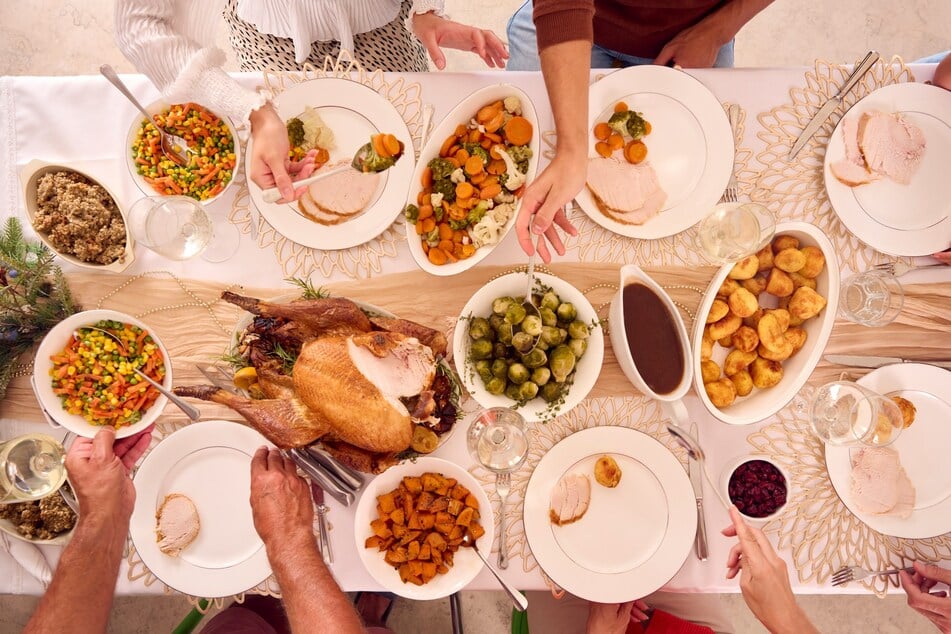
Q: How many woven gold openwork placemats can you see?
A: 6